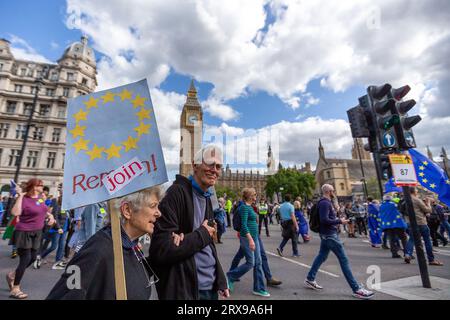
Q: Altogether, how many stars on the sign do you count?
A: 12